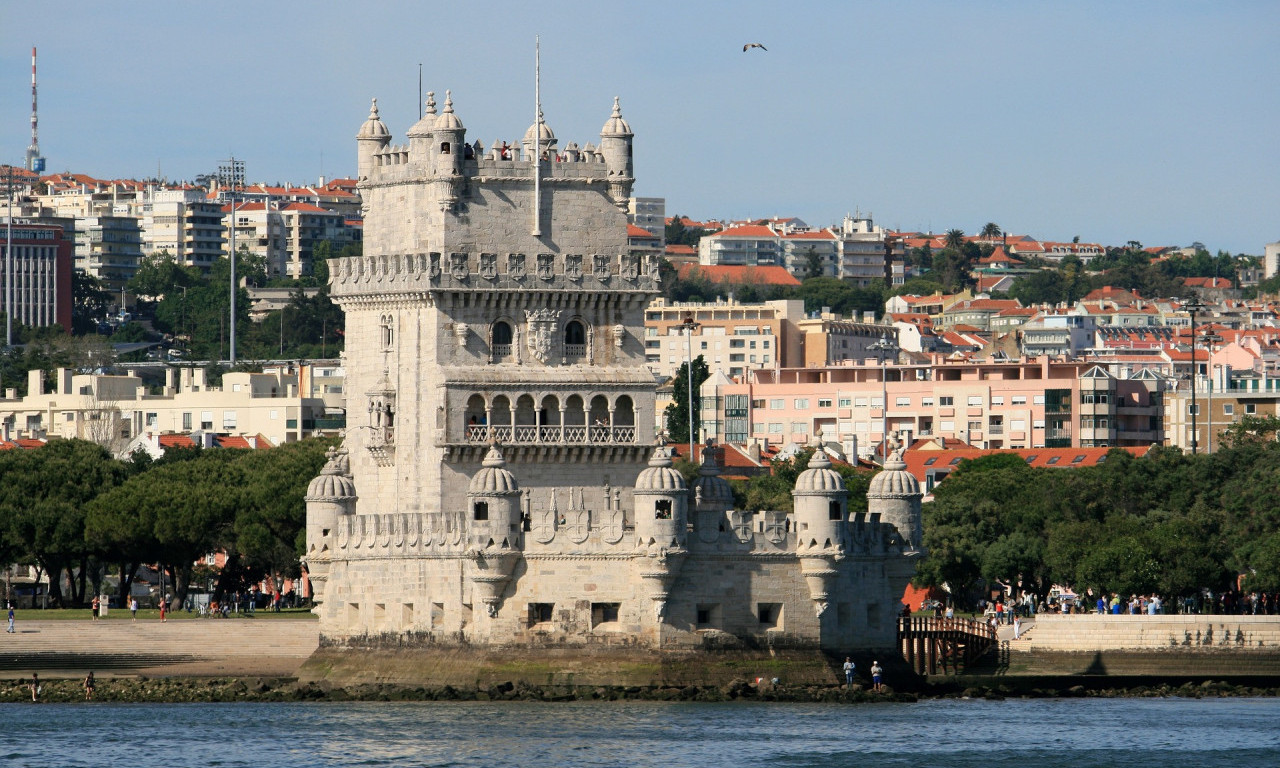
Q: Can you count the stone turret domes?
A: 11